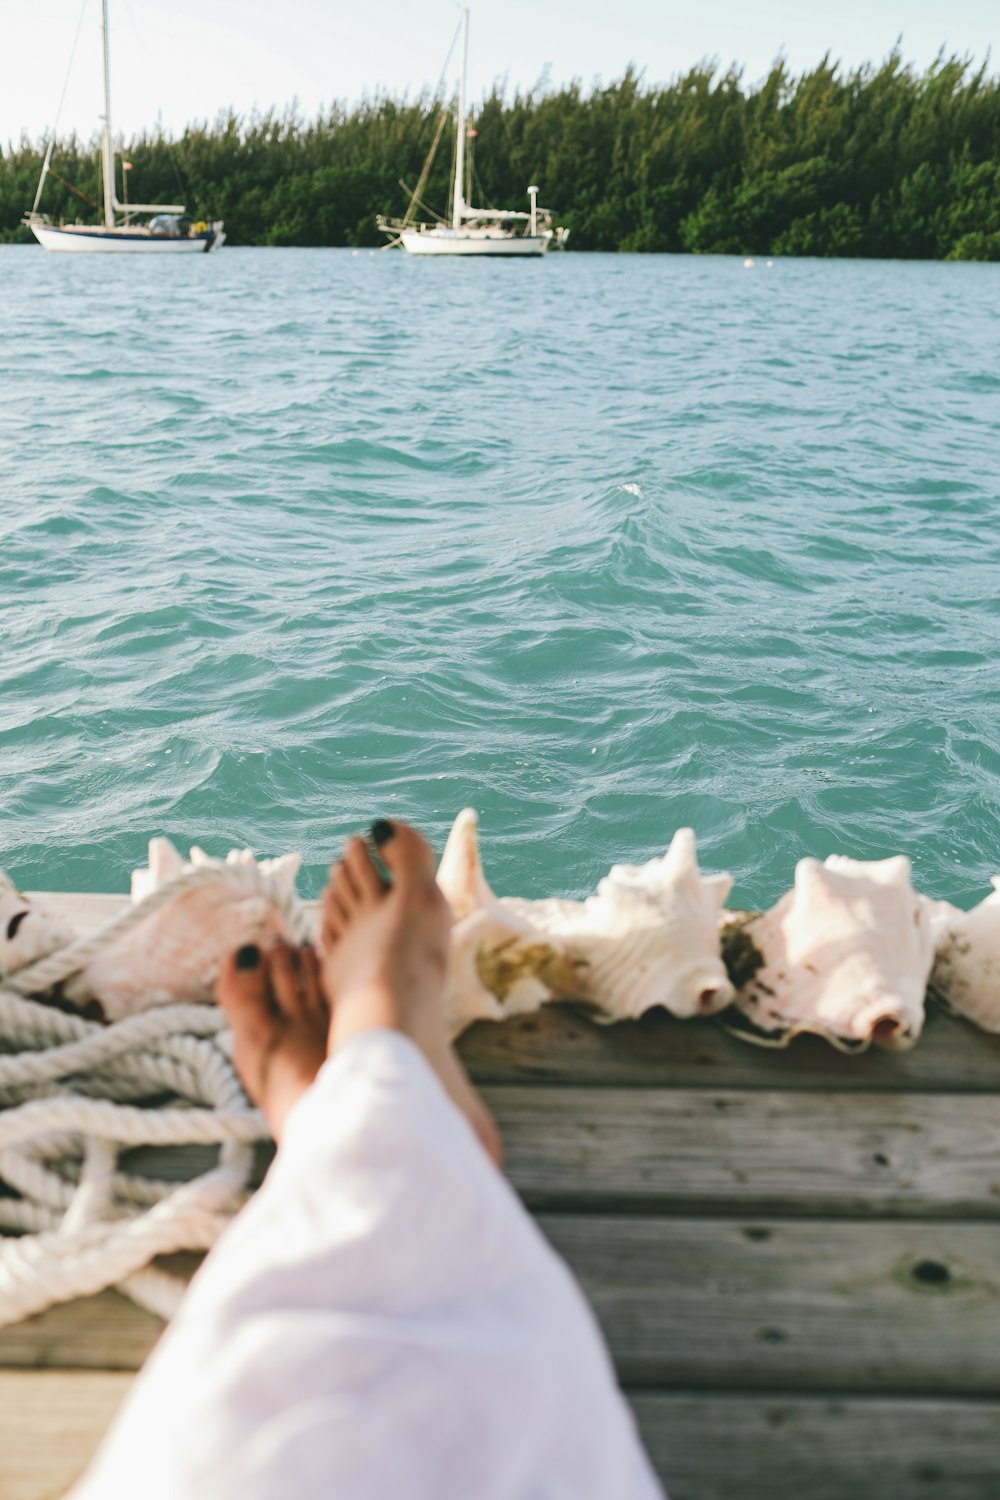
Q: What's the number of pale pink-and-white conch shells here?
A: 6